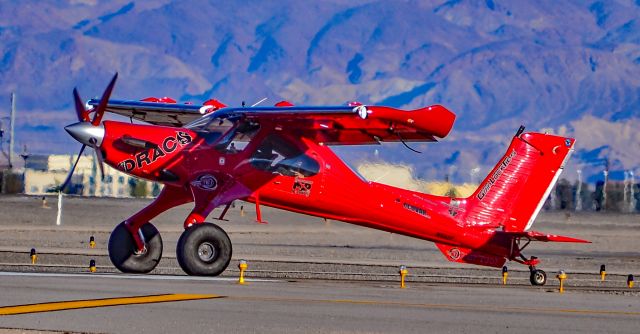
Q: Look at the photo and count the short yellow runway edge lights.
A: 9